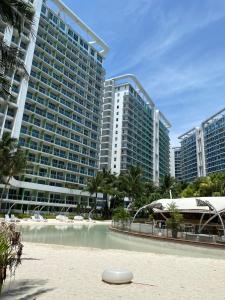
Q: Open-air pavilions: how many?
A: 1